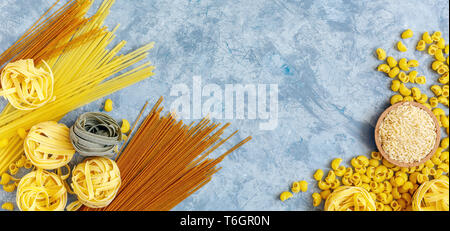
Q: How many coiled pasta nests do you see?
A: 7